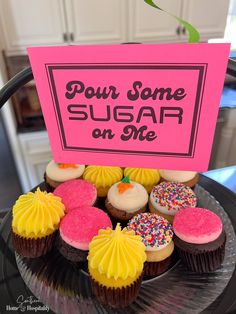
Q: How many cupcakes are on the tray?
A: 12